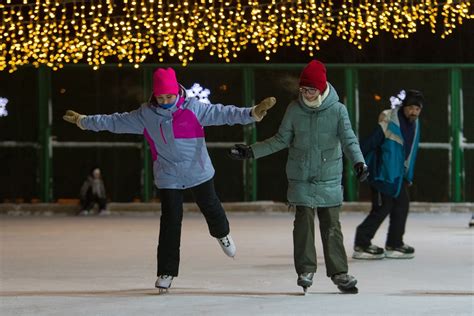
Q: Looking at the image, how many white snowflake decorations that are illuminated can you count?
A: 3